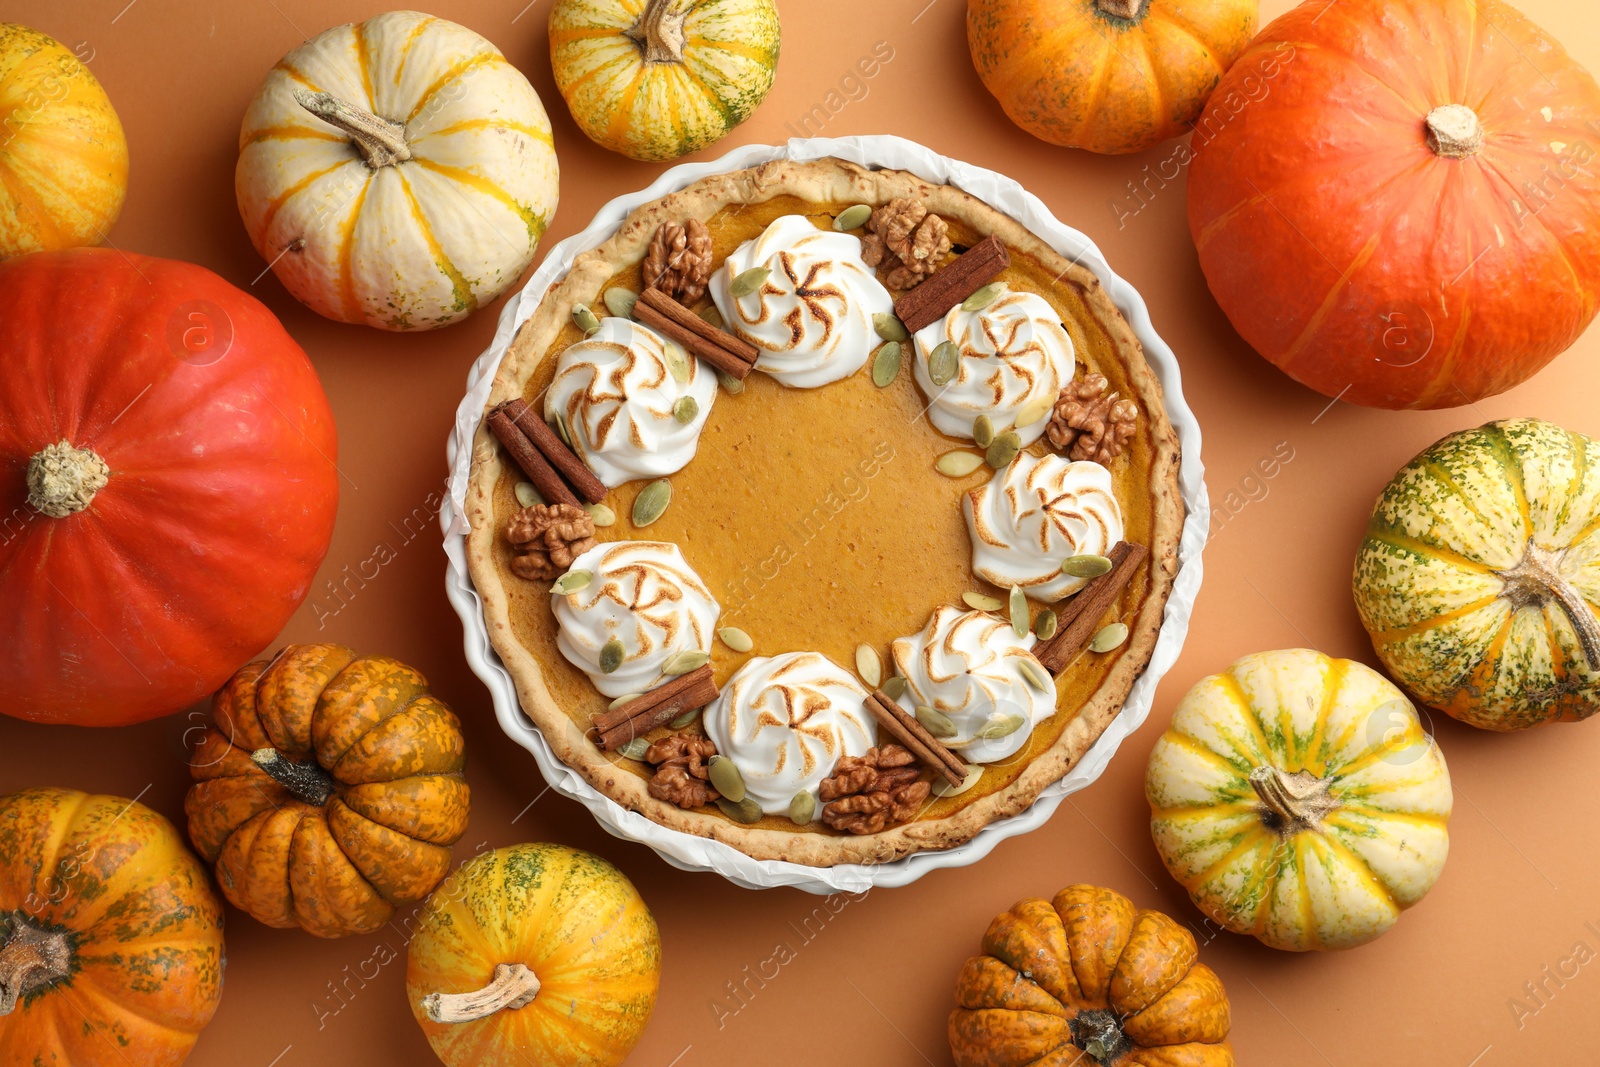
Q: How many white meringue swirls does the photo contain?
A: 7